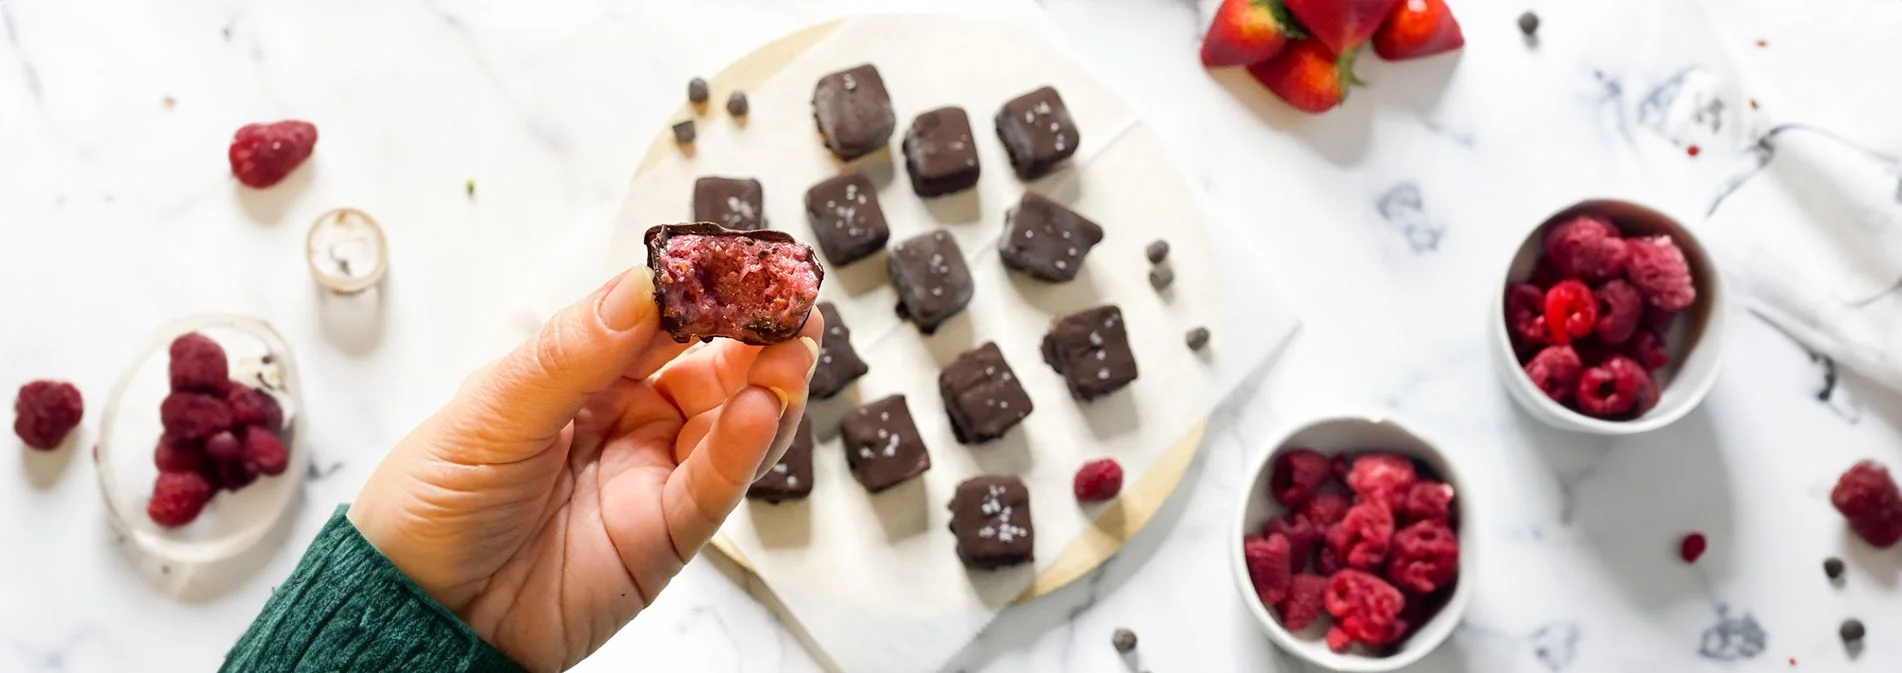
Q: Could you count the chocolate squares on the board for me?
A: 13